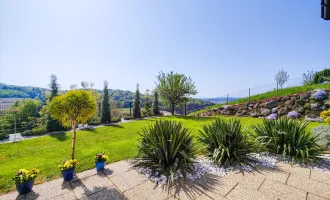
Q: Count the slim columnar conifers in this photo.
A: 4